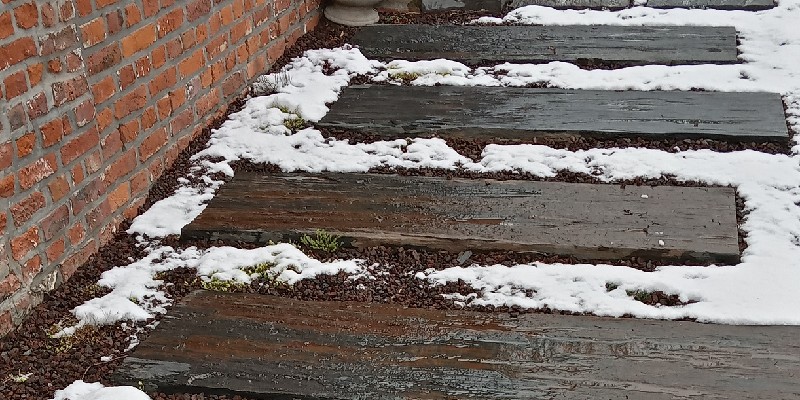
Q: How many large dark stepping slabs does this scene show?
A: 4